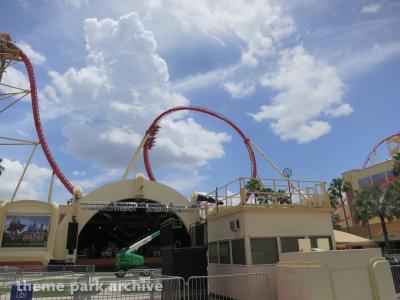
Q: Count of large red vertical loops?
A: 1